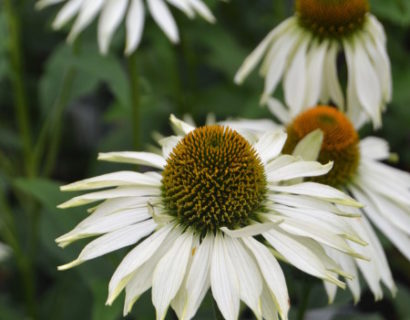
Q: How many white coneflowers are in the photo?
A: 4